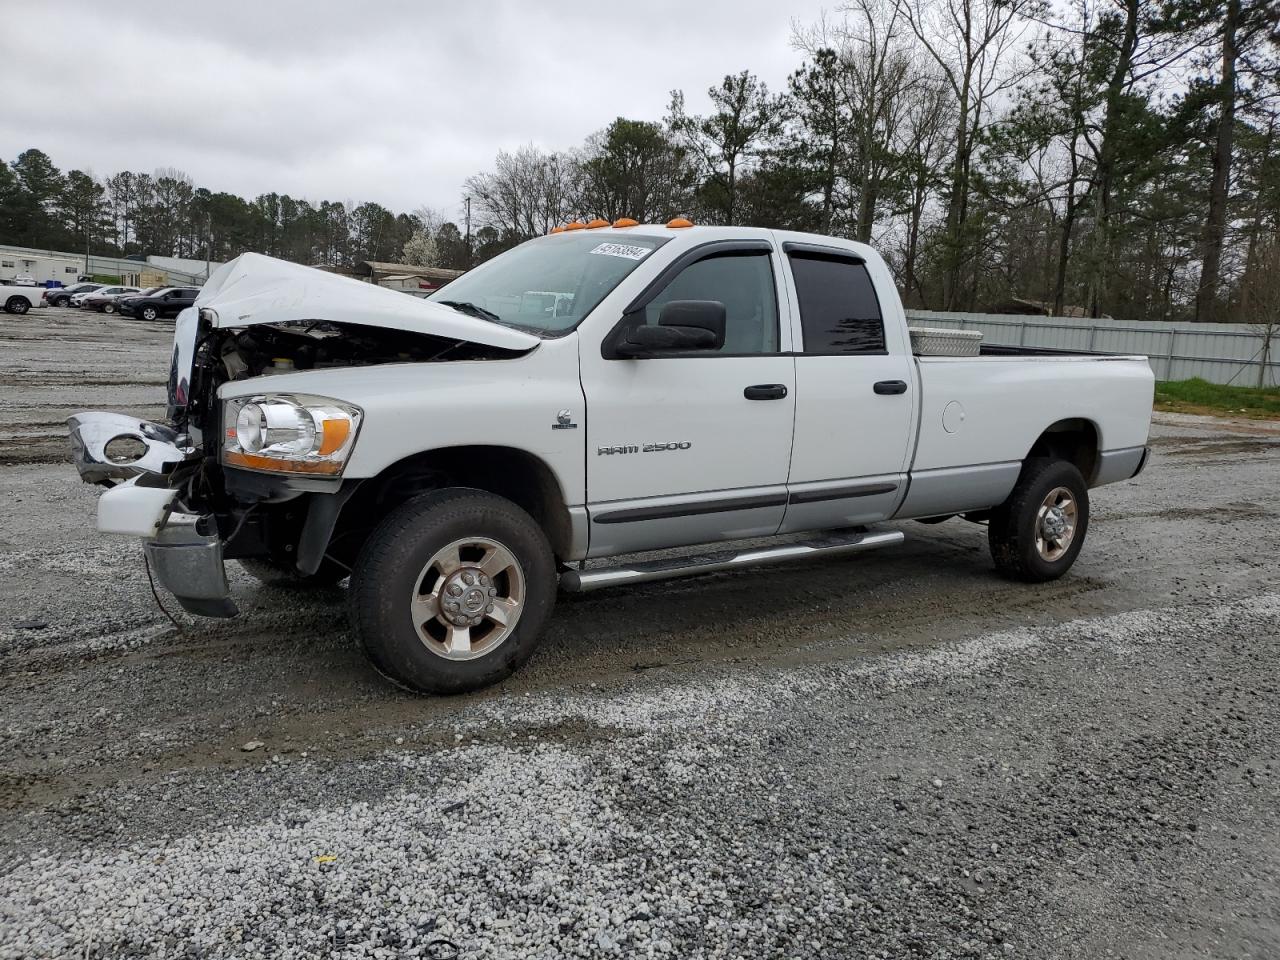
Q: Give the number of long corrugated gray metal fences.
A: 1